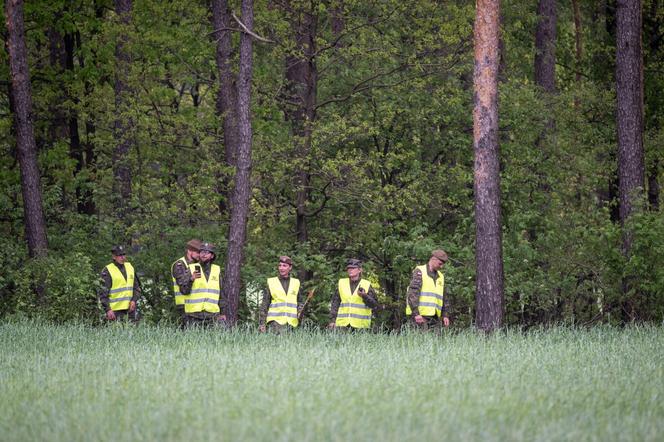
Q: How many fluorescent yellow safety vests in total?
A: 6